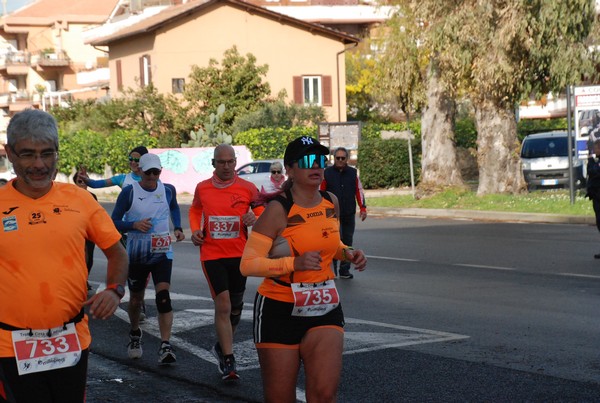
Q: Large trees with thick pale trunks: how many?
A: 2